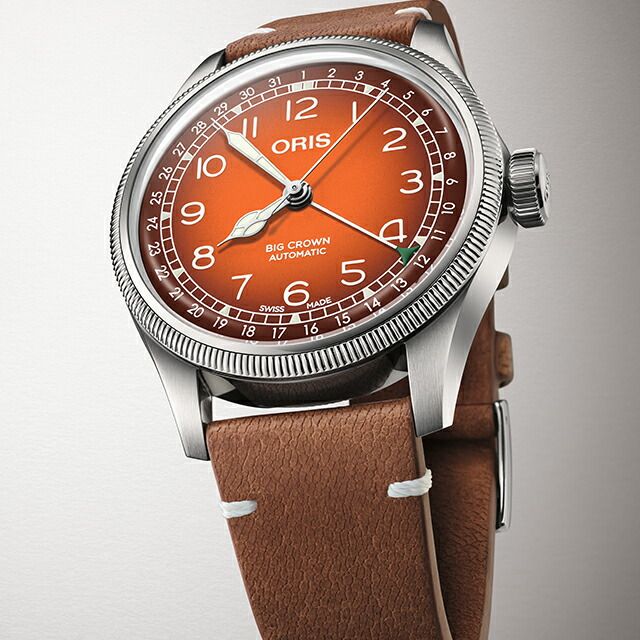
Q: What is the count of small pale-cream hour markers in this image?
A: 12